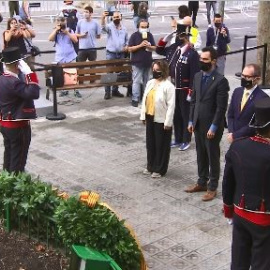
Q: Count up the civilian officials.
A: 3